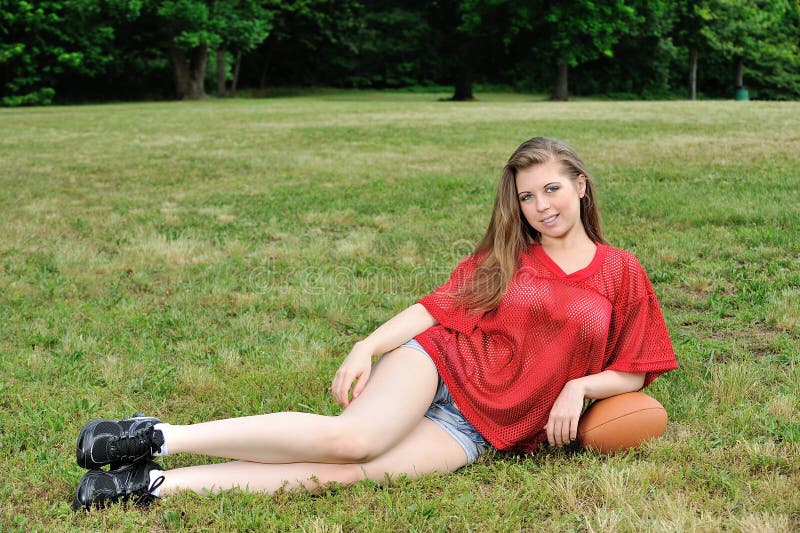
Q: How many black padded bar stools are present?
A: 0